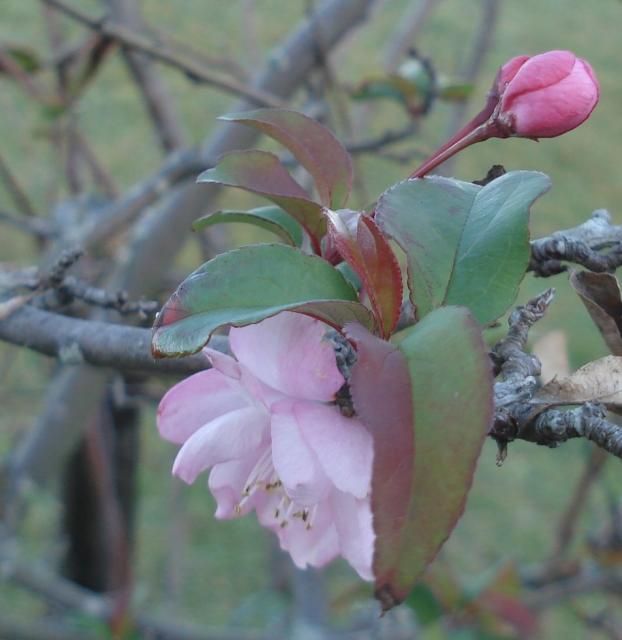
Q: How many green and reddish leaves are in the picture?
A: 7